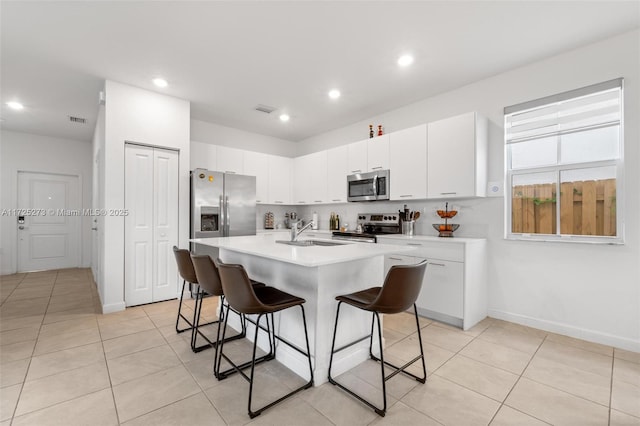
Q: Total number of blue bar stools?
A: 0